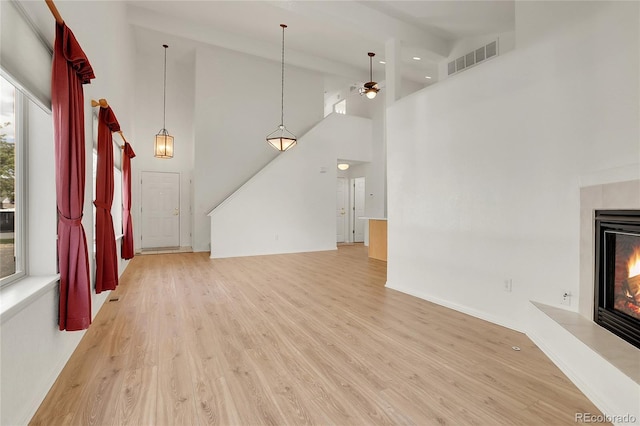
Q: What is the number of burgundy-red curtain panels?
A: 3